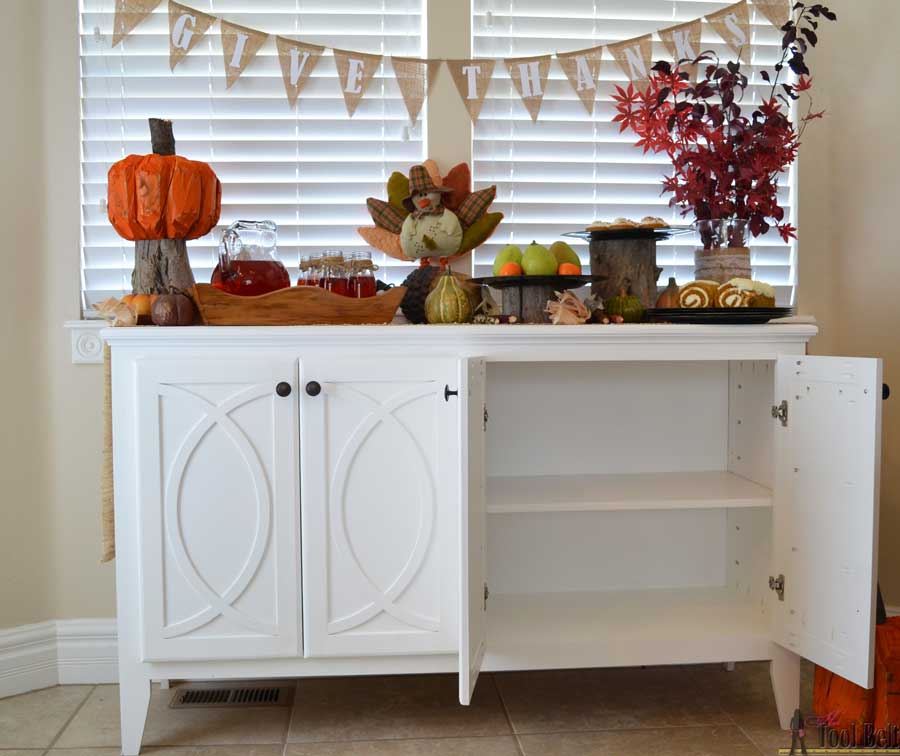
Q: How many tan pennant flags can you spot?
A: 13